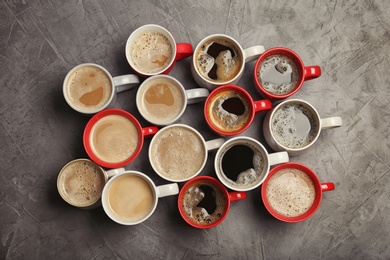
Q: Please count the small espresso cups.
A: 0